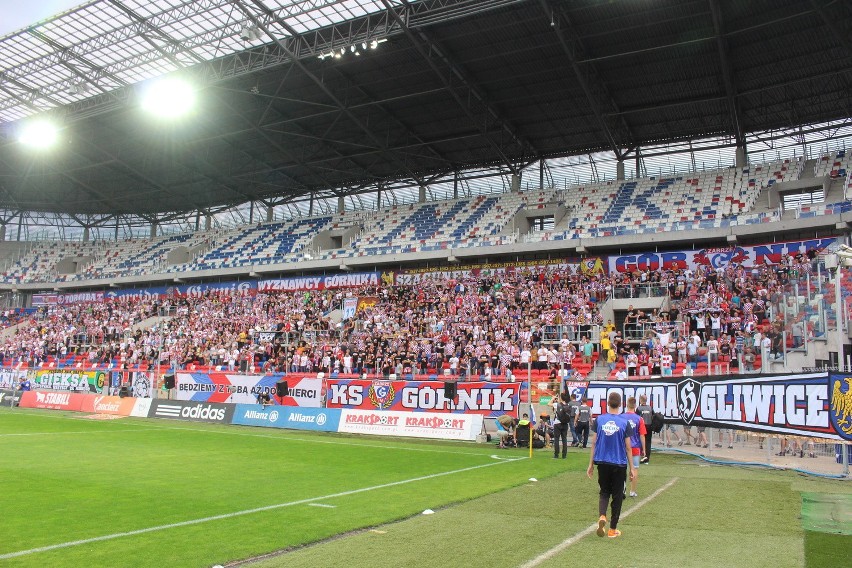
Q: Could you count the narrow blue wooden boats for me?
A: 0